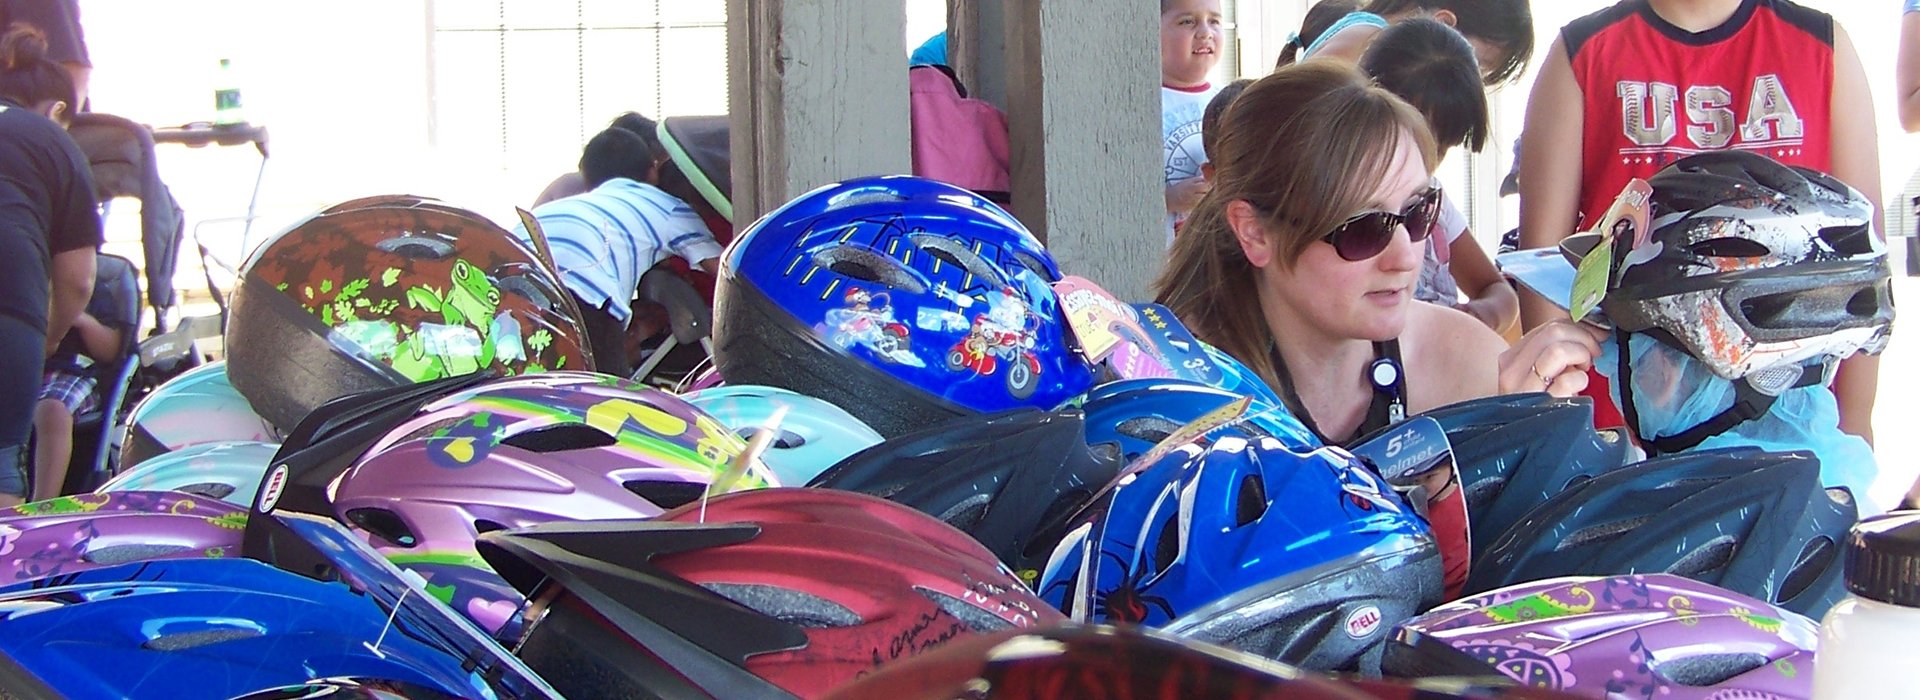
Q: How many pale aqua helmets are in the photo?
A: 3